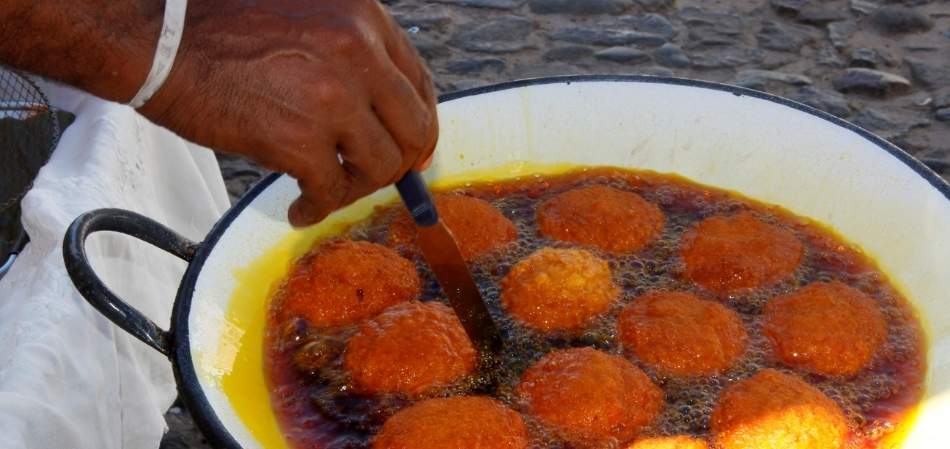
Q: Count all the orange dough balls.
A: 12